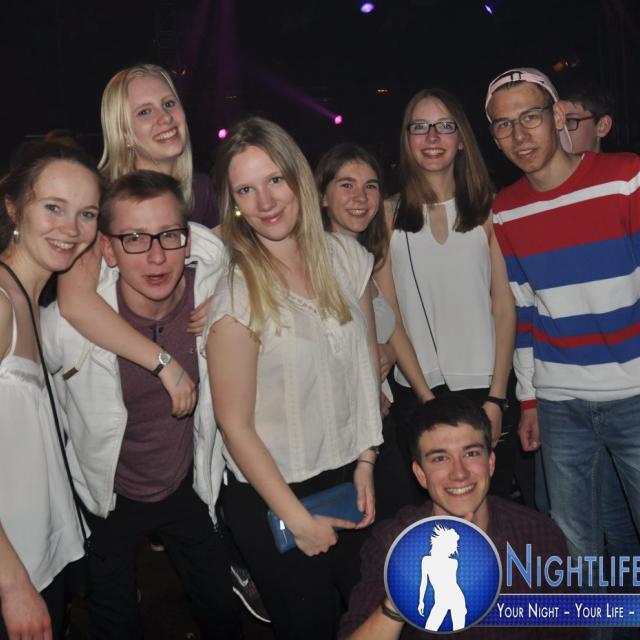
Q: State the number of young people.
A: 9